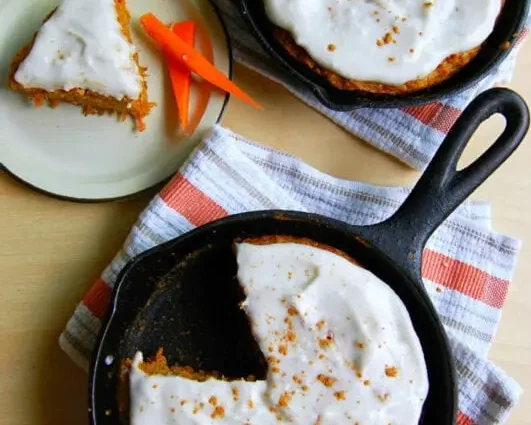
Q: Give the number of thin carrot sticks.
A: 2